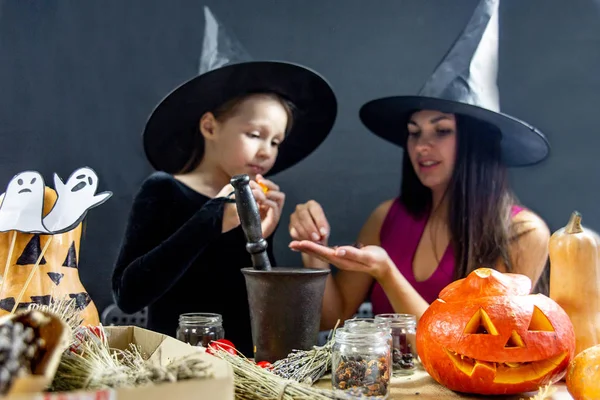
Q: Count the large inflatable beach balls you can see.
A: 0